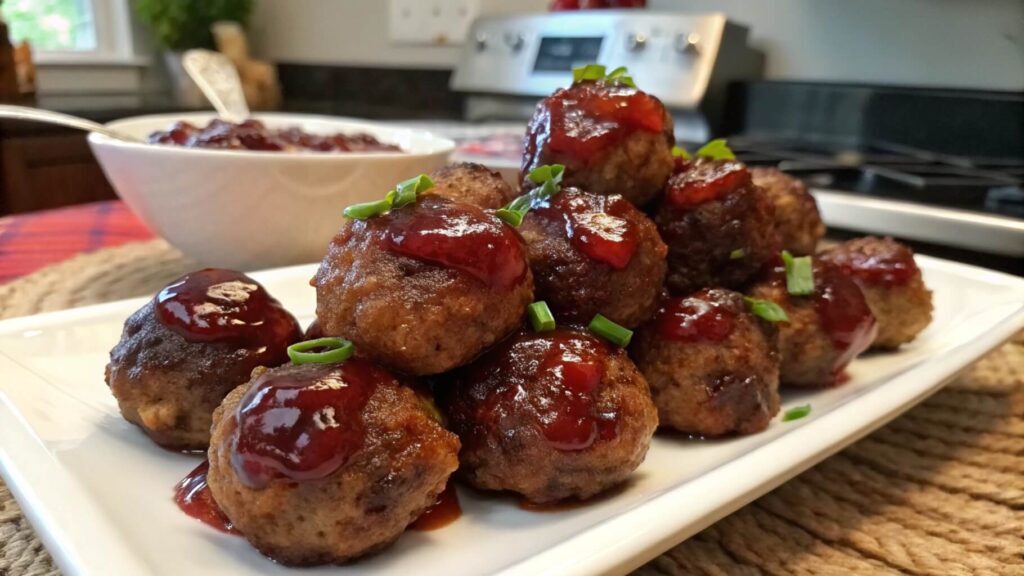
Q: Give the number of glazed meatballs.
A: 12